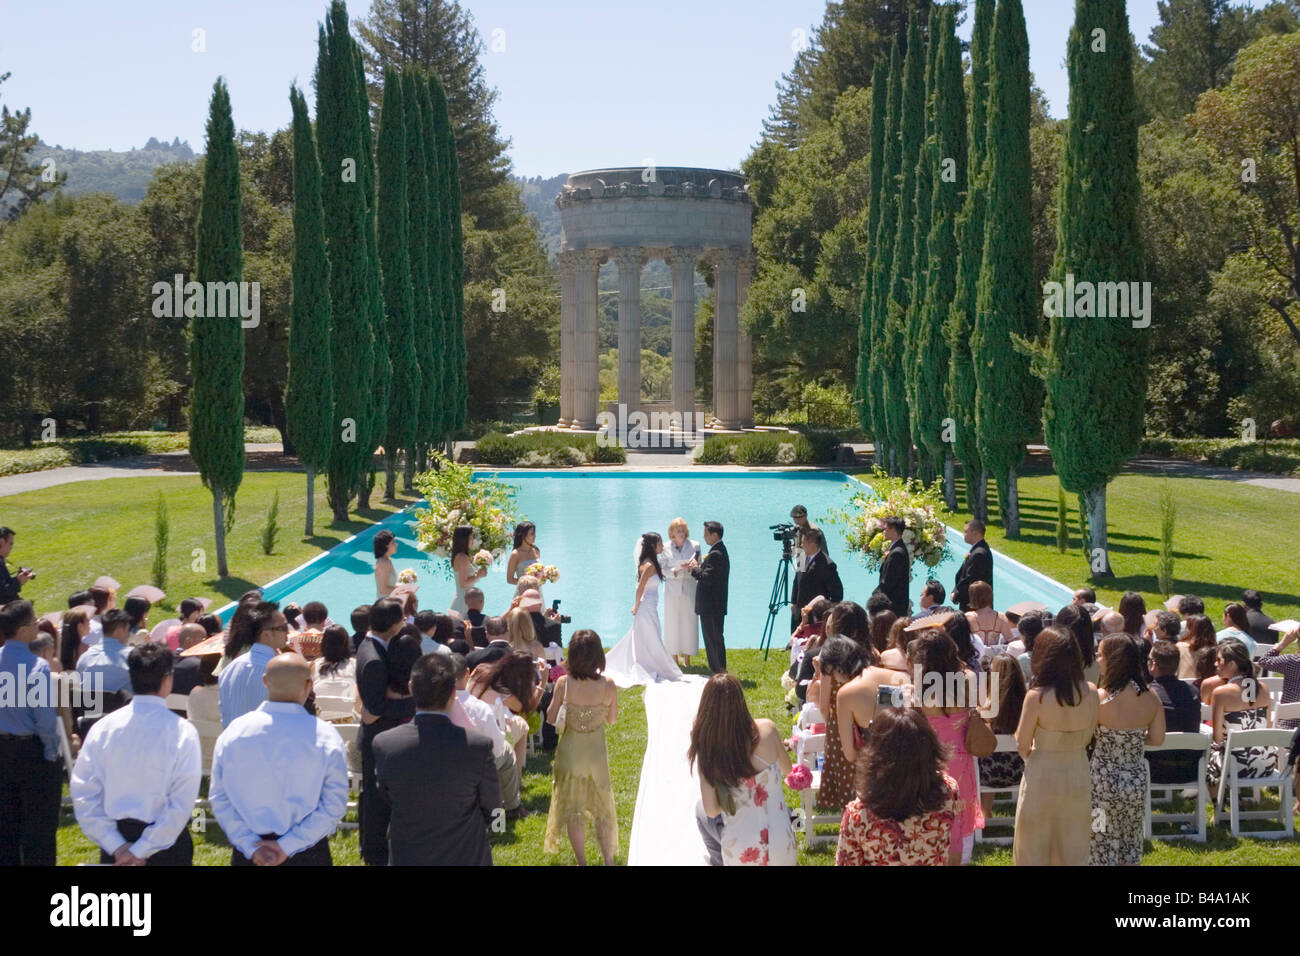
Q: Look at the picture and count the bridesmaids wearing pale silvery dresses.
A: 3